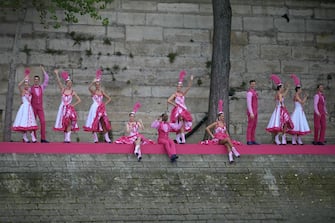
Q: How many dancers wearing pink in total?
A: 12